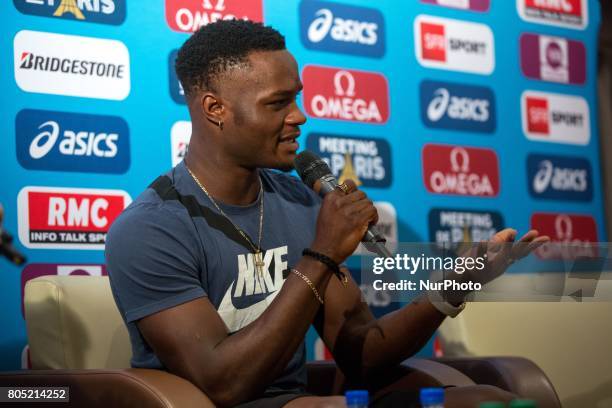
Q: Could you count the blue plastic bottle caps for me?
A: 2